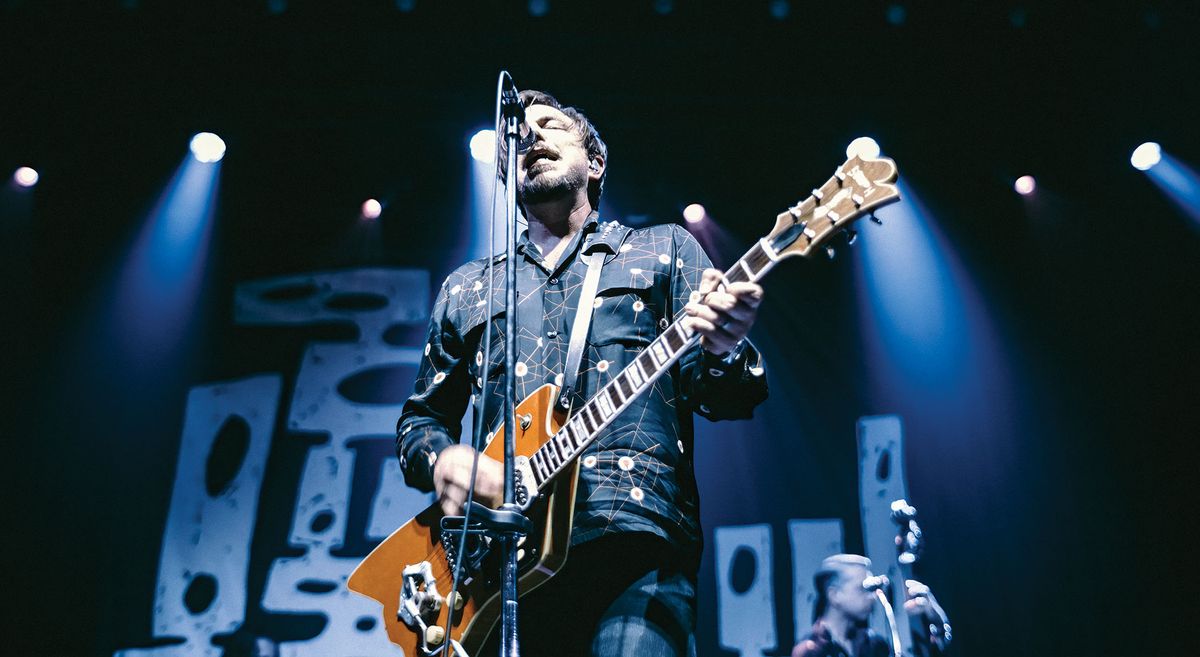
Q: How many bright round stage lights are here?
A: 8